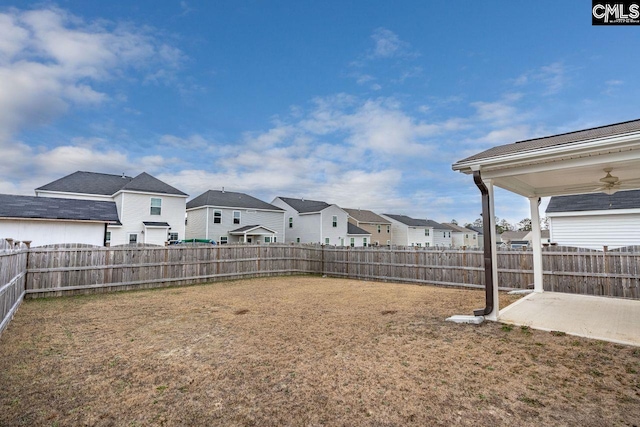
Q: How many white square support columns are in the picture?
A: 2